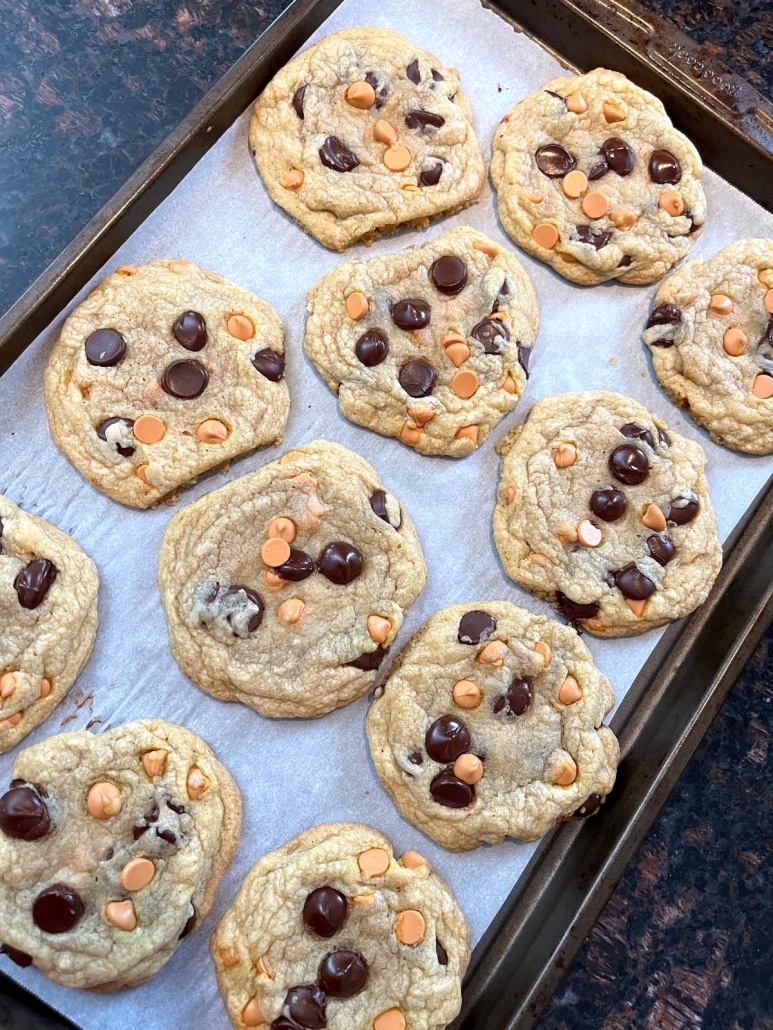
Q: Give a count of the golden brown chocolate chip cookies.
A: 11